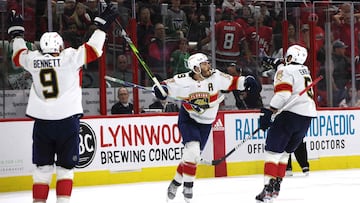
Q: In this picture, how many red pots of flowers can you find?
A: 0